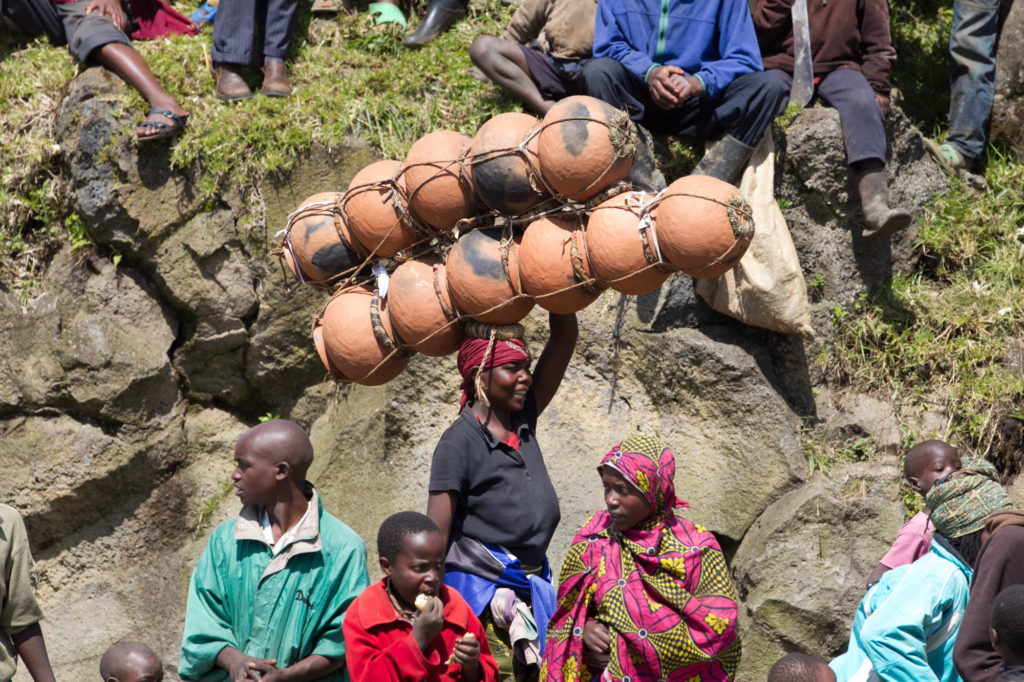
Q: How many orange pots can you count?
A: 11